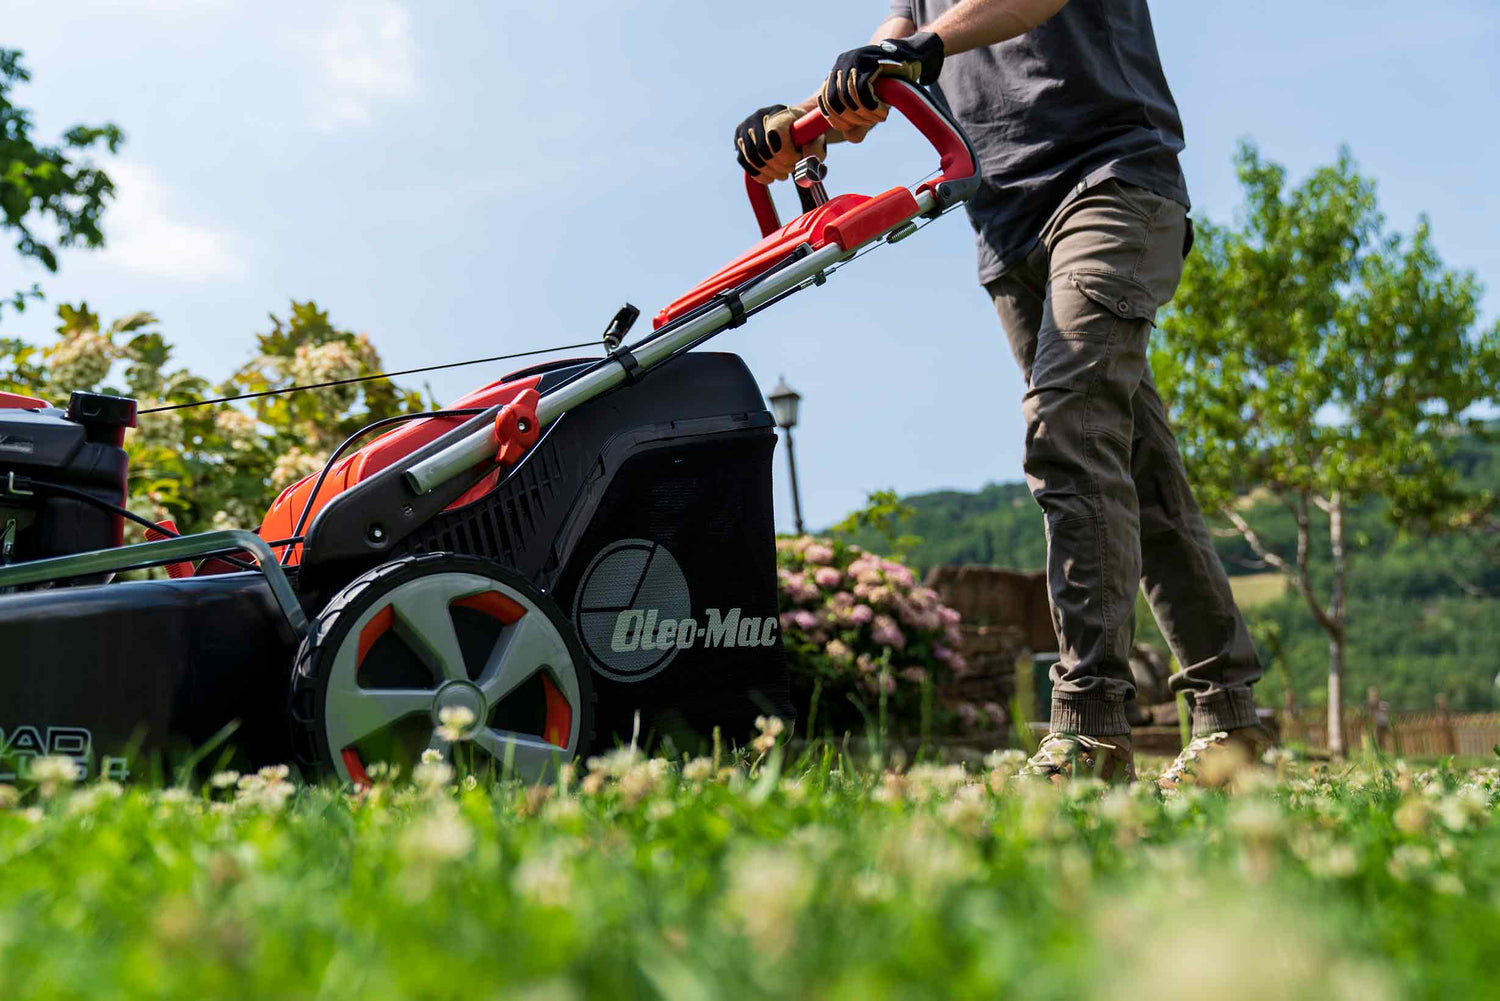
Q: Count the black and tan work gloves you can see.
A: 2